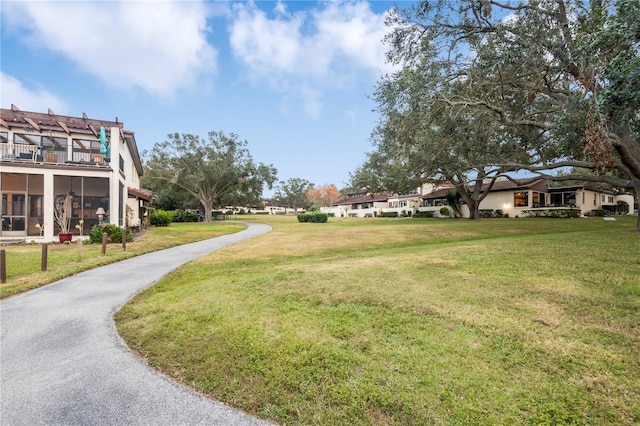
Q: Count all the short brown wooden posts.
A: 4